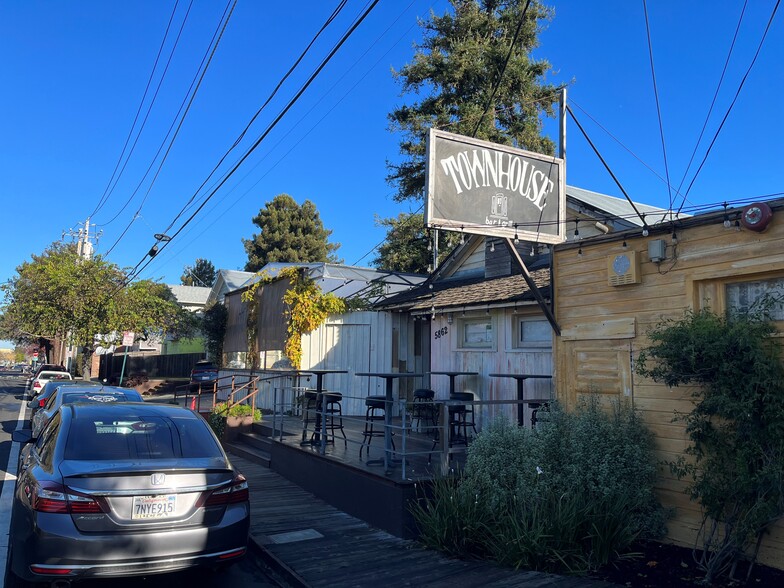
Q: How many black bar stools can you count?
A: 7